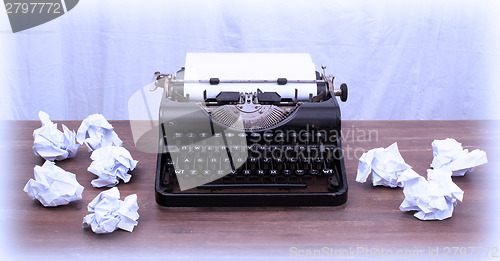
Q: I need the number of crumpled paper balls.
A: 8